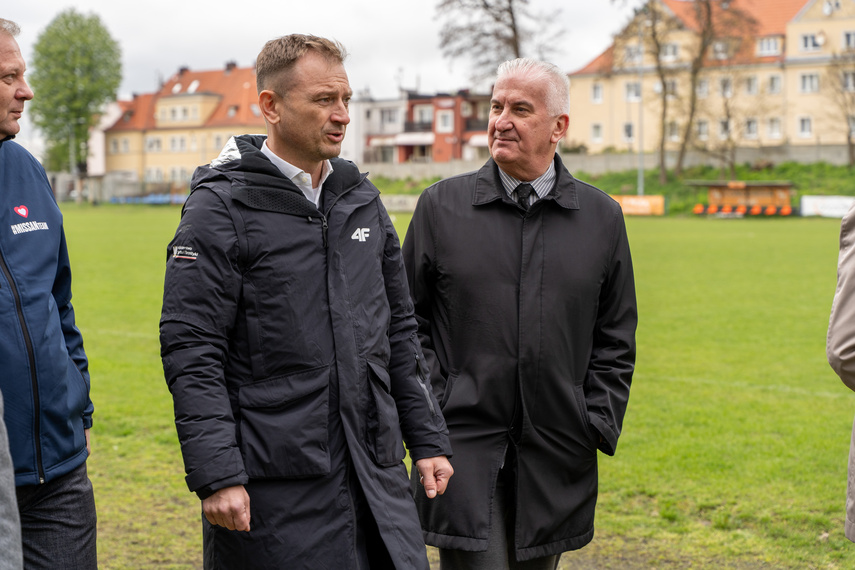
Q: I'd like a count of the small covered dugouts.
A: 1